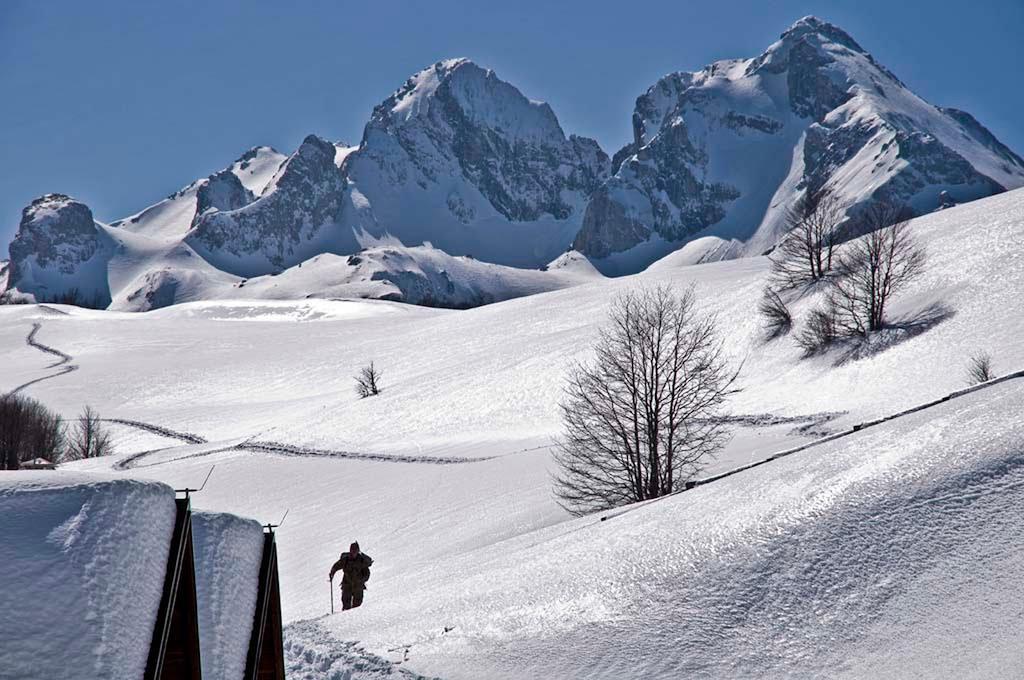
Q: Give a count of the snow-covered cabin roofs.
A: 2